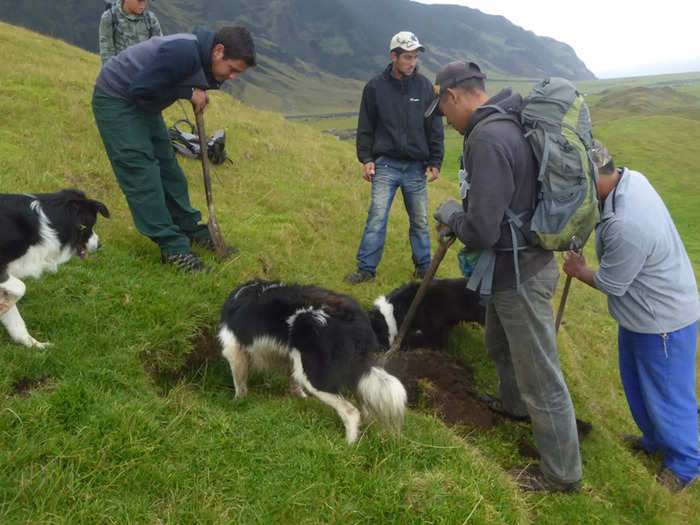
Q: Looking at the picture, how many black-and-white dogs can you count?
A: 3